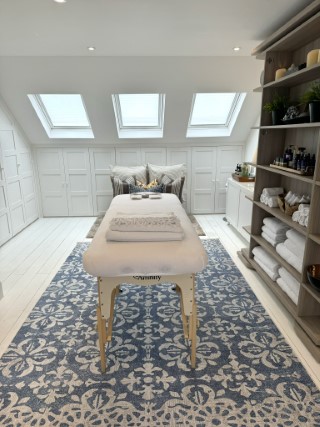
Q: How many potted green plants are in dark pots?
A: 2